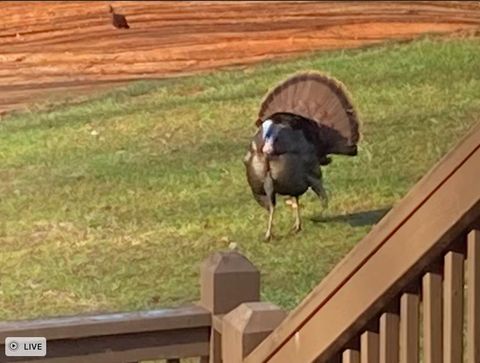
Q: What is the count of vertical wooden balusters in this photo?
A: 7